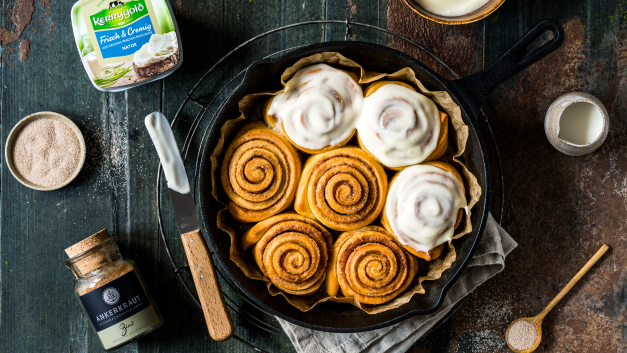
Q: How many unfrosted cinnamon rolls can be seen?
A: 4